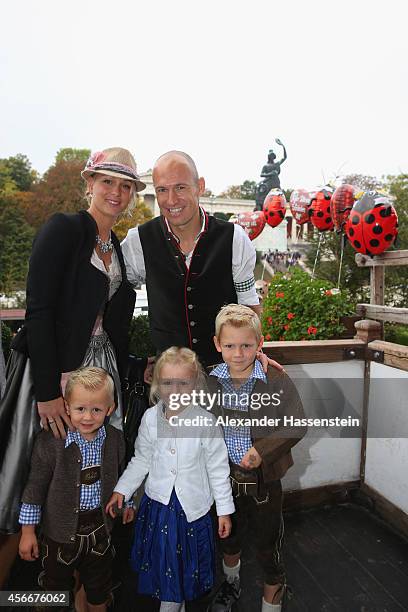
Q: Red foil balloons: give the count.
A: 6